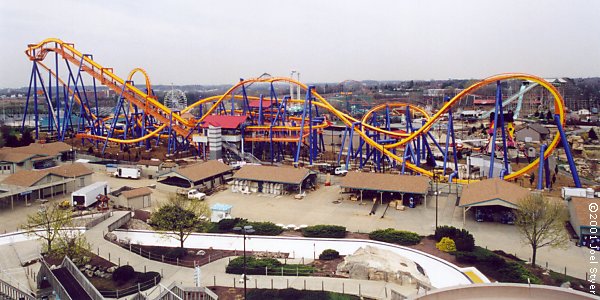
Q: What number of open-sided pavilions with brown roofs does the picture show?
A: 4